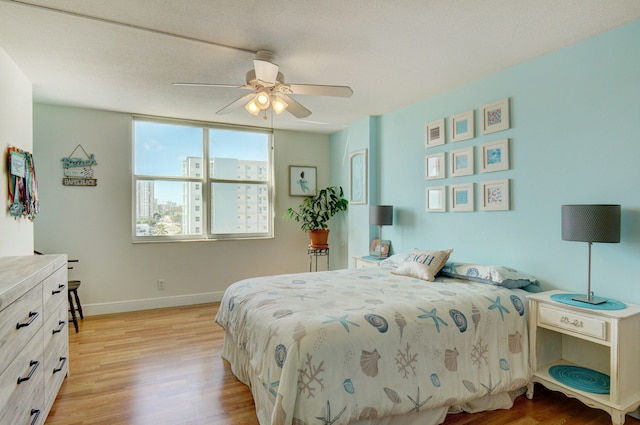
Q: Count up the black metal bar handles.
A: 6